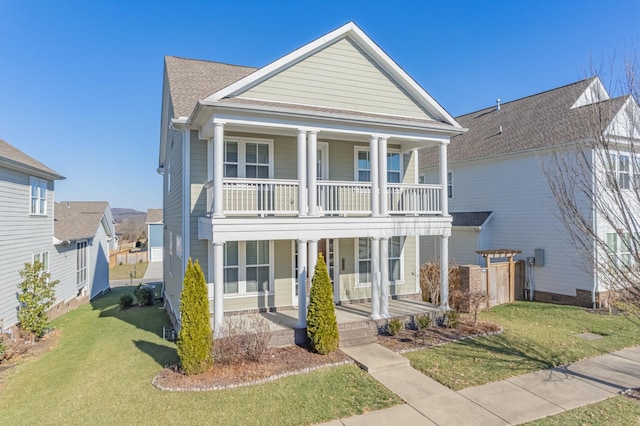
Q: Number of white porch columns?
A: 12